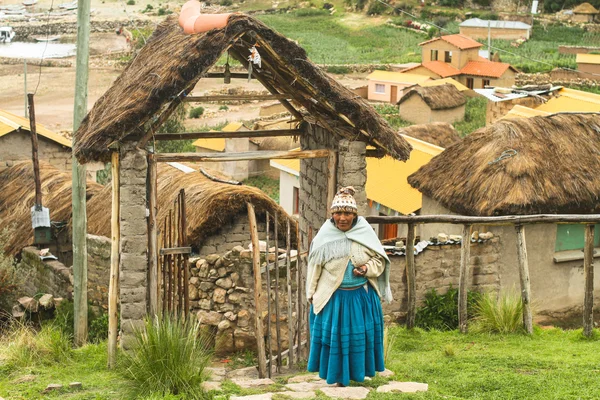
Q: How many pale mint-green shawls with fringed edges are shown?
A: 1